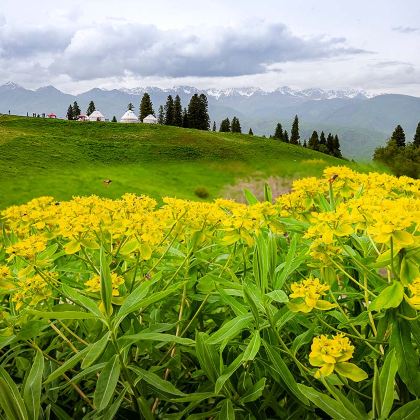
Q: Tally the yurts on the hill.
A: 3